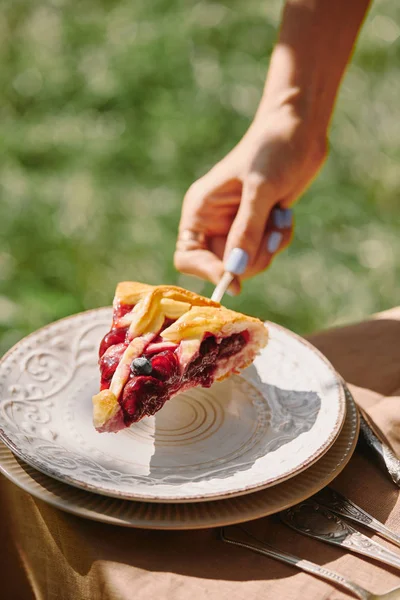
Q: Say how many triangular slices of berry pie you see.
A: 1